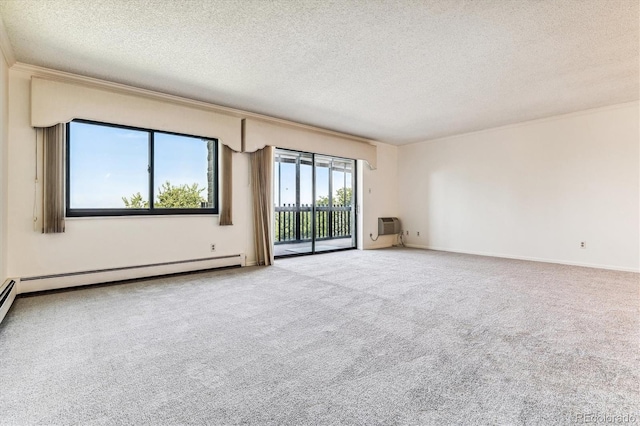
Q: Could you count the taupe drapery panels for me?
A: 3